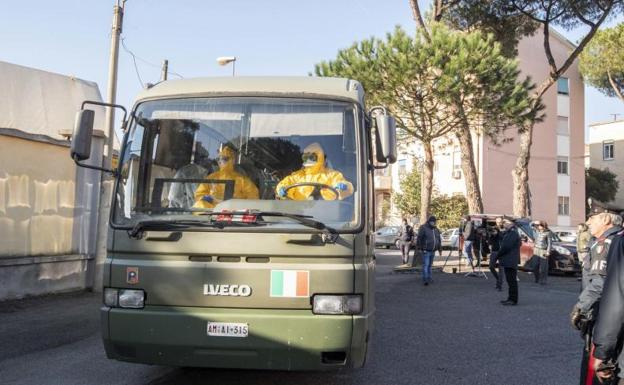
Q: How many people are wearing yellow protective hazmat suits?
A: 2